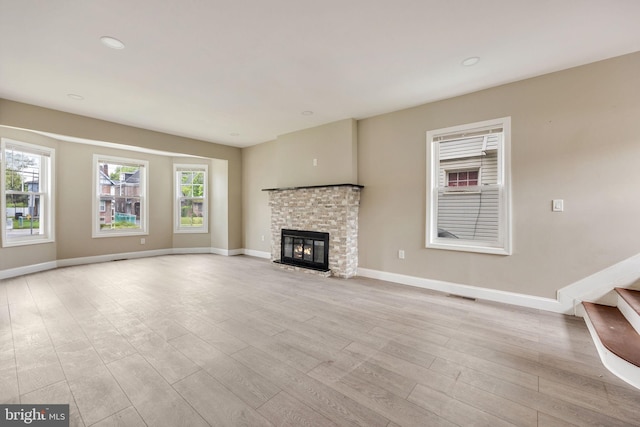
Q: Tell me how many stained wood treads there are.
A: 2